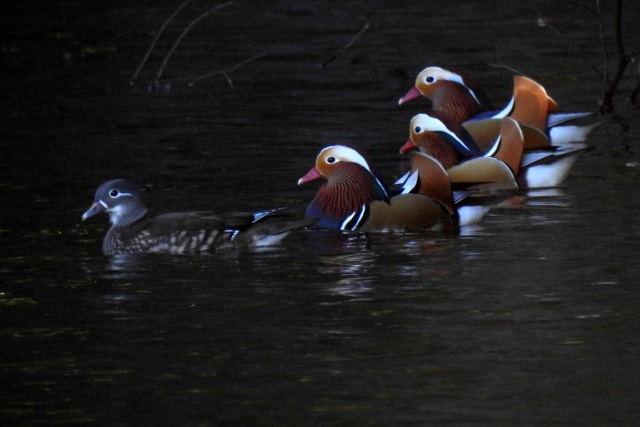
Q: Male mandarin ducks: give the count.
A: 3